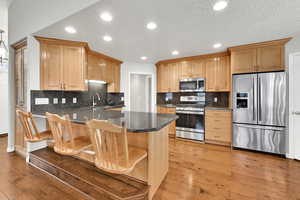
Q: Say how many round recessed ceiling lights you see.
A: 8